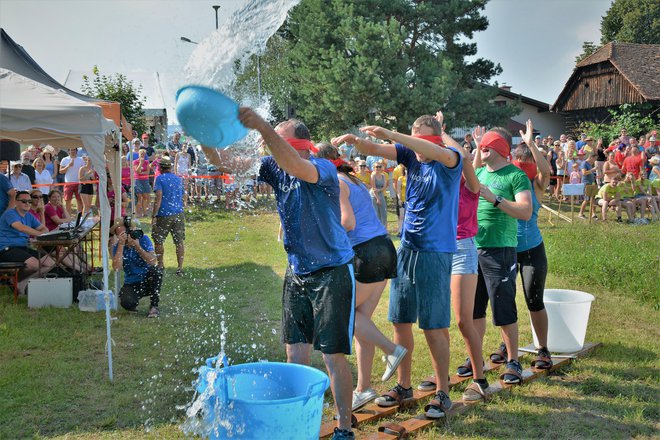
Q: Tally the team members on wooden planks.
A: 6